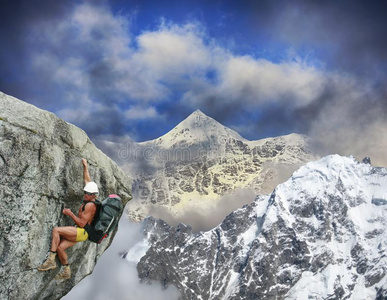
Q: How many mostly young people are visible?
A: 1